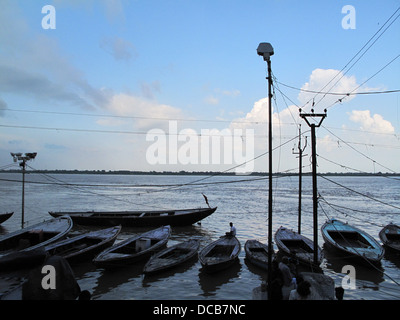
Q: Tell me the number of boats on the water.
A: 11